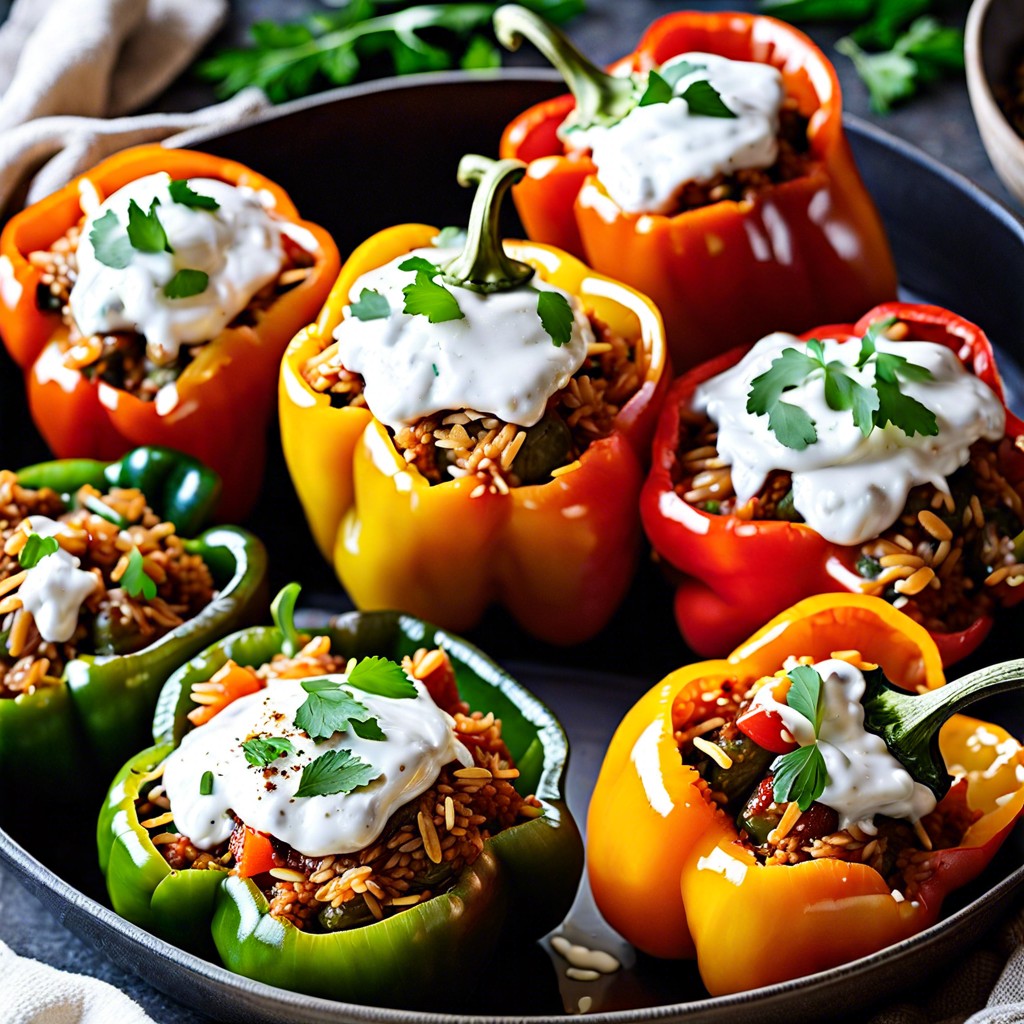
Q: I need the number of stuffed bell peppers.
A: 7